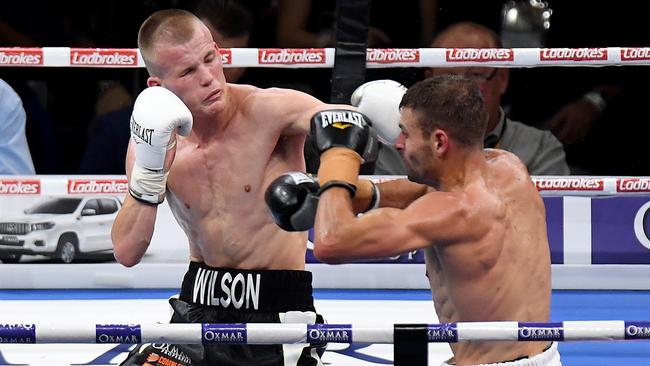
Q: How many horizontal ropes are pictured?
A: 3